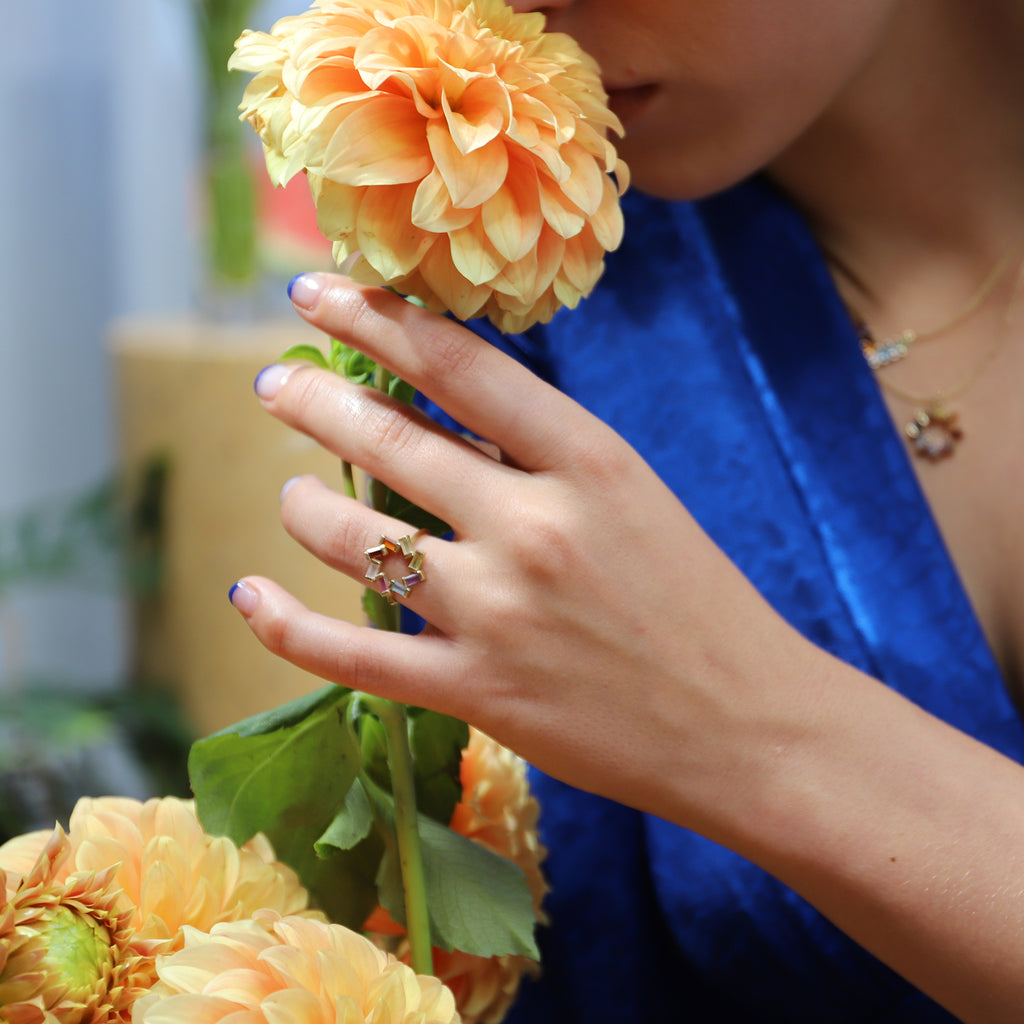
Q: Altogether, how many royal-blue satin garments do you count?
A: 1